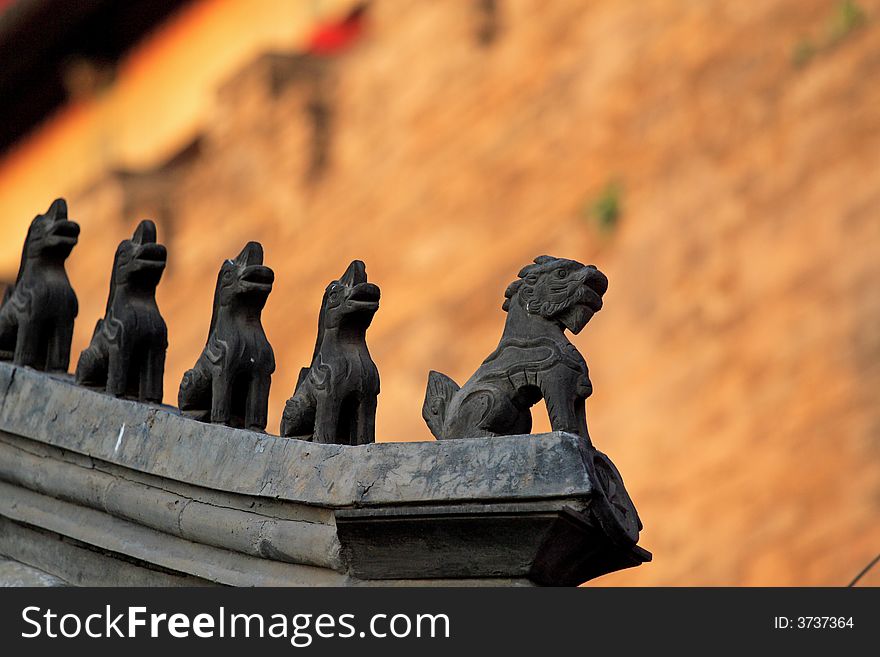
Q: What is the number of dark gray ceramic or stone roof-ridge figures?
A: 5